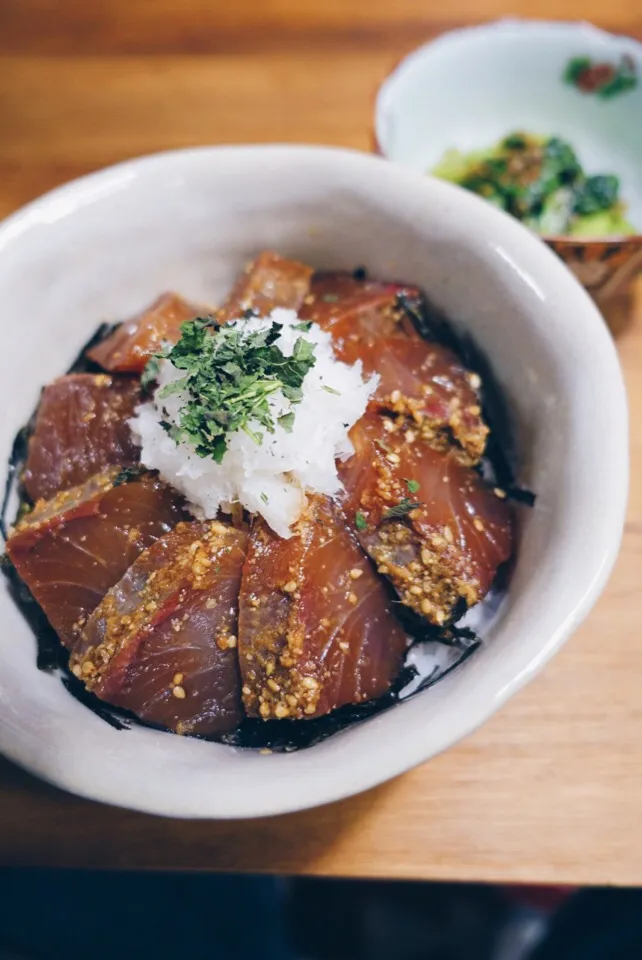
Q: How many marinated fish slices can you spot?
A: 9